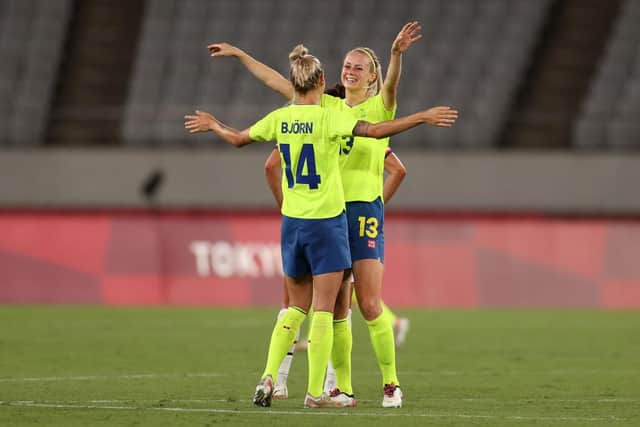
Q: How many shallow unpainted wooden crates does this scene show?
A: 0